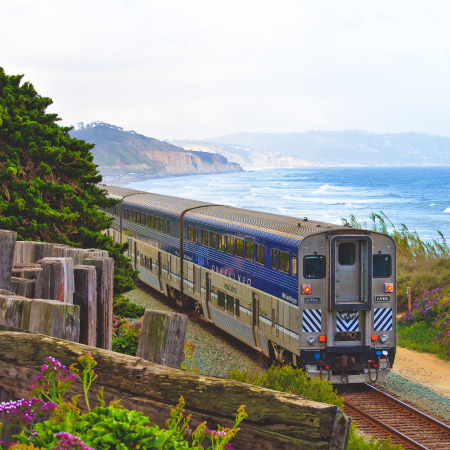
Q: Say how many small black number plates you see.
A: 2